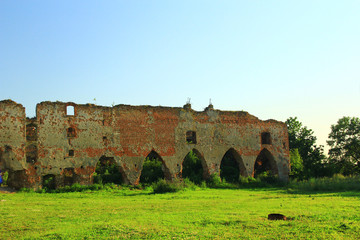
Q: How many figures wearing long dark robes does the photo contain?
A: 0